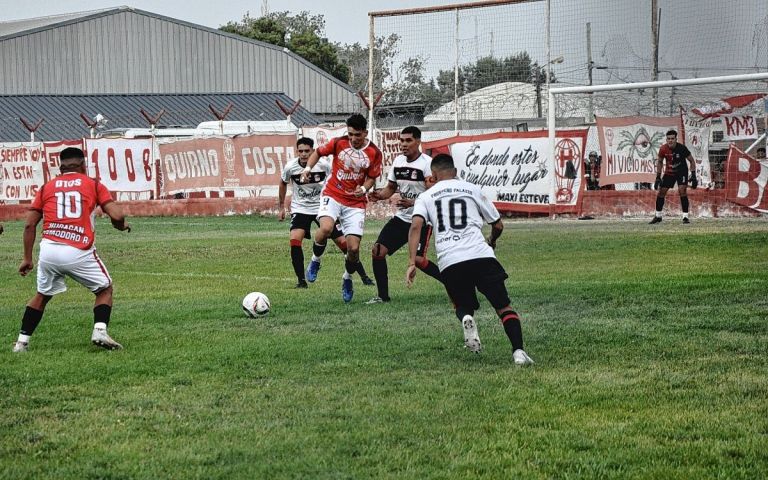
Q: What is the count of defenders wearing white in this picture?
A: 3